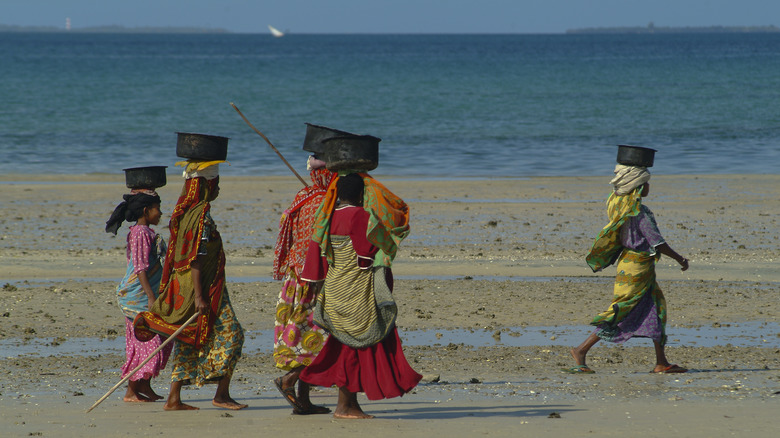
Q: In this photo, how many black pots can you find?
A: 5